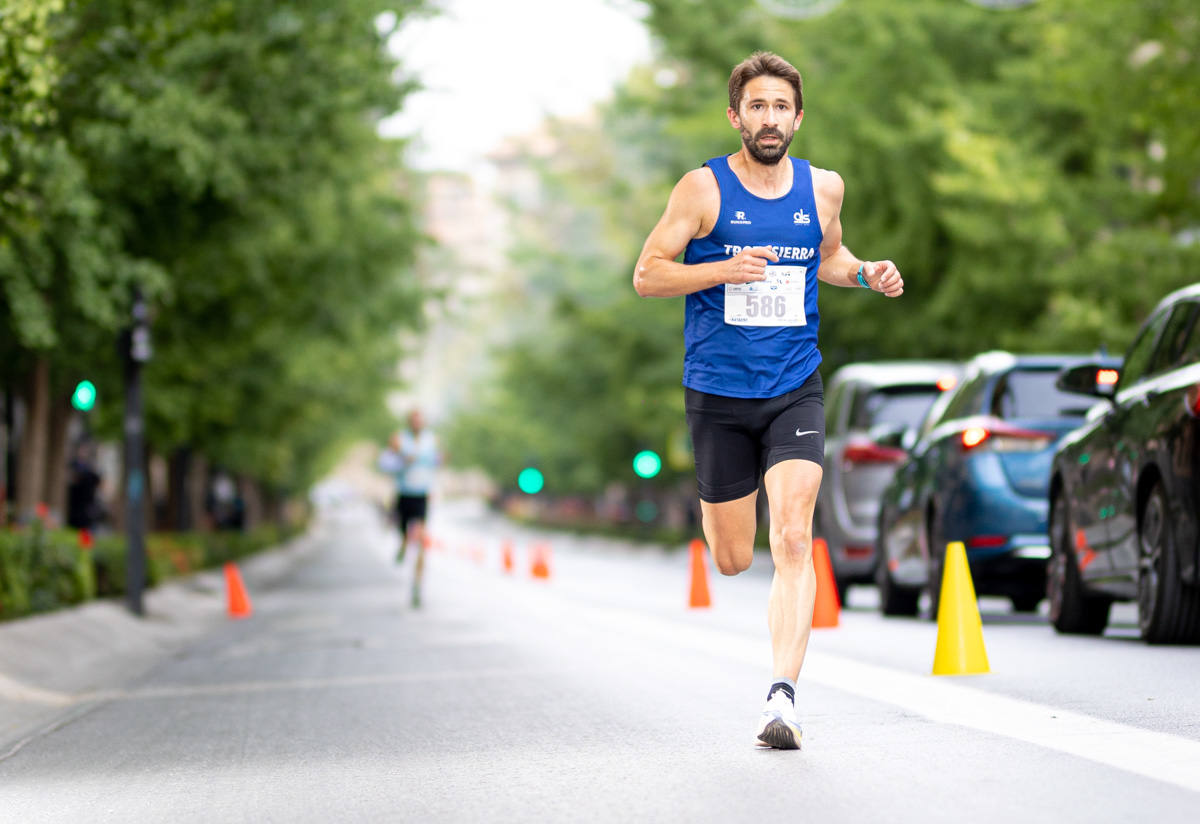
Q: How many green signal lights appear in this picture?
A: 3